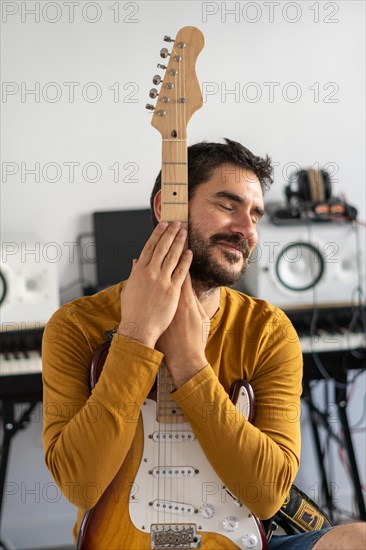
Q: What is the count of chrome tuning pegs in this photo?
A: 6